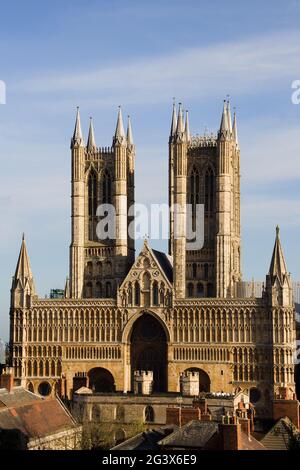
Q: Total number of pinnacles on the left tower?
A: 4